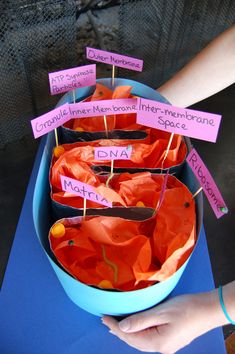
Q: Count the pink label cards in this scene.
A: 8